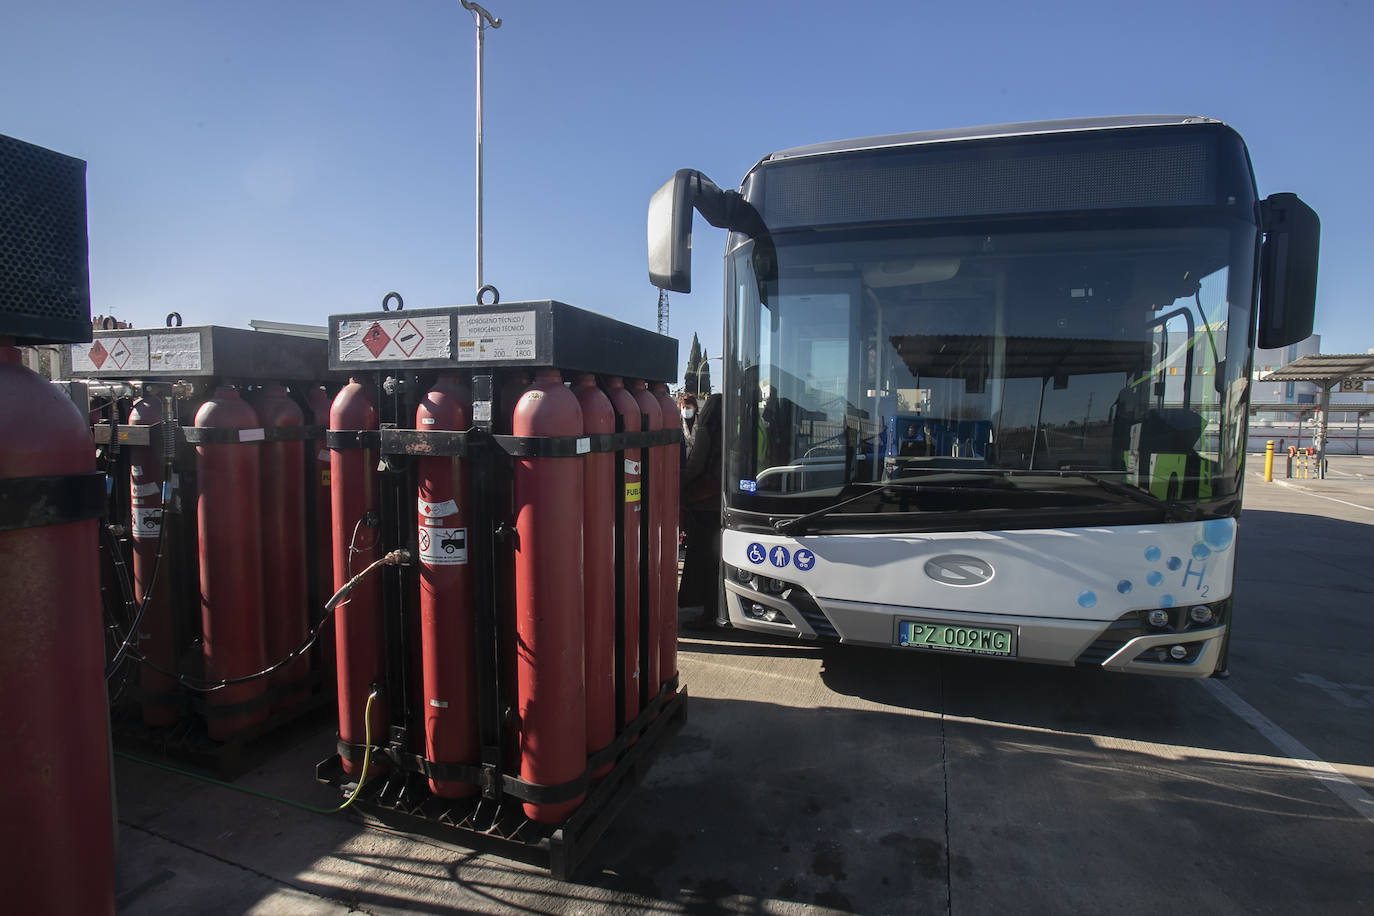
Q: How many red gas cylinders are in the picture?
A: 12